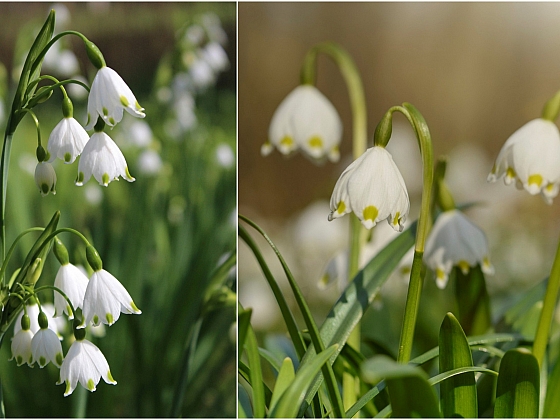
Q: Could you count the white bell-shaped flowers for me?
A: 14